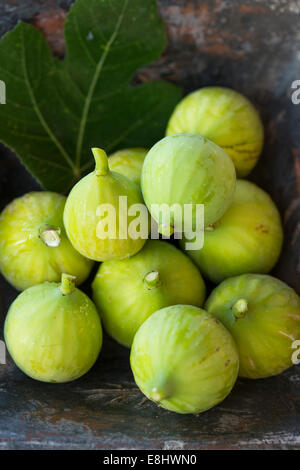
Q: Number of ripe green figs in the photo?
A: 10